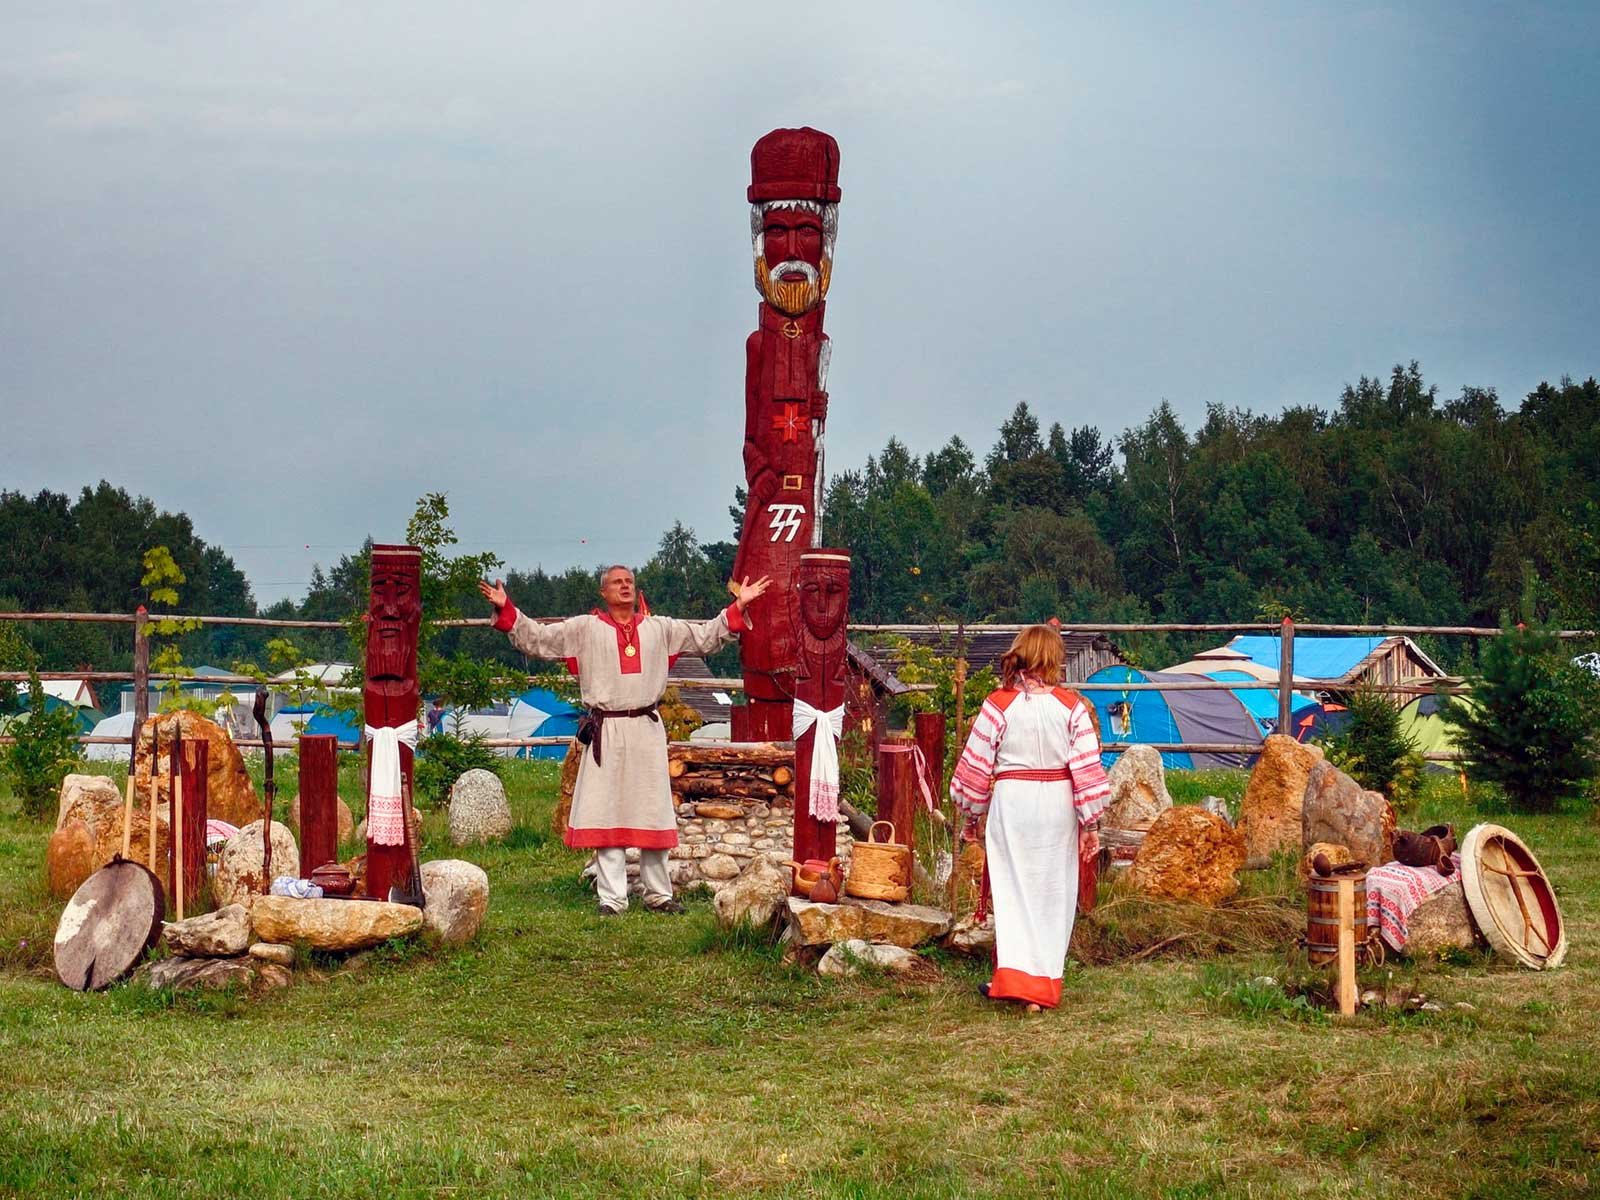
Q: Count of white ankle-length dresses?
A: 1